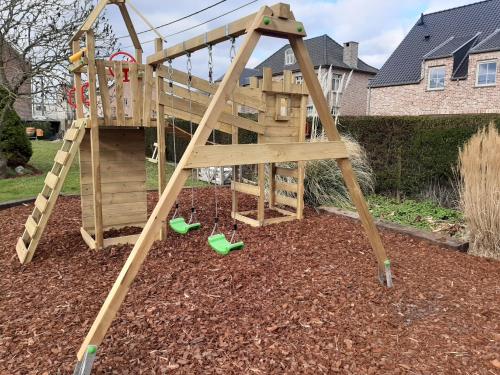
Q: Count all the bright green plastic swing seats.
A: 2